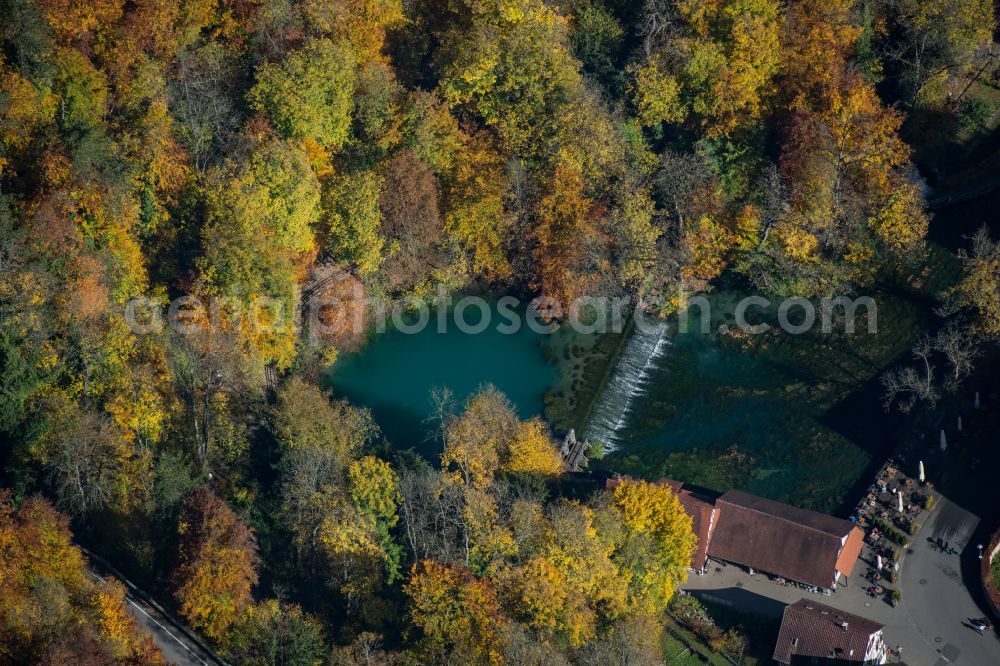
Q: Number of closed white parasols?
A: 6